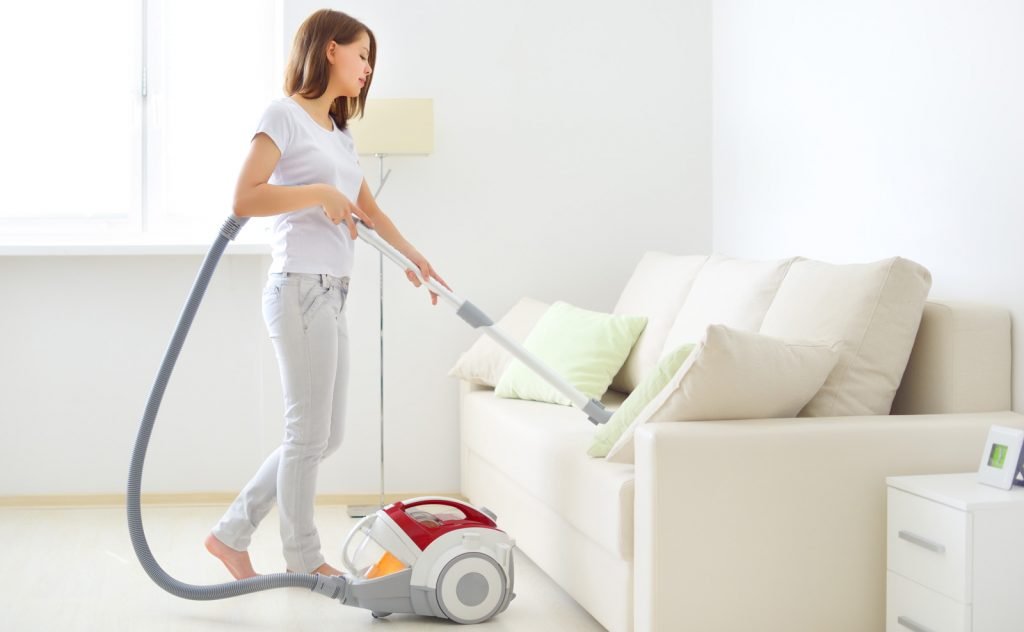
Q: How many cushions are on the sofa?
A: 7